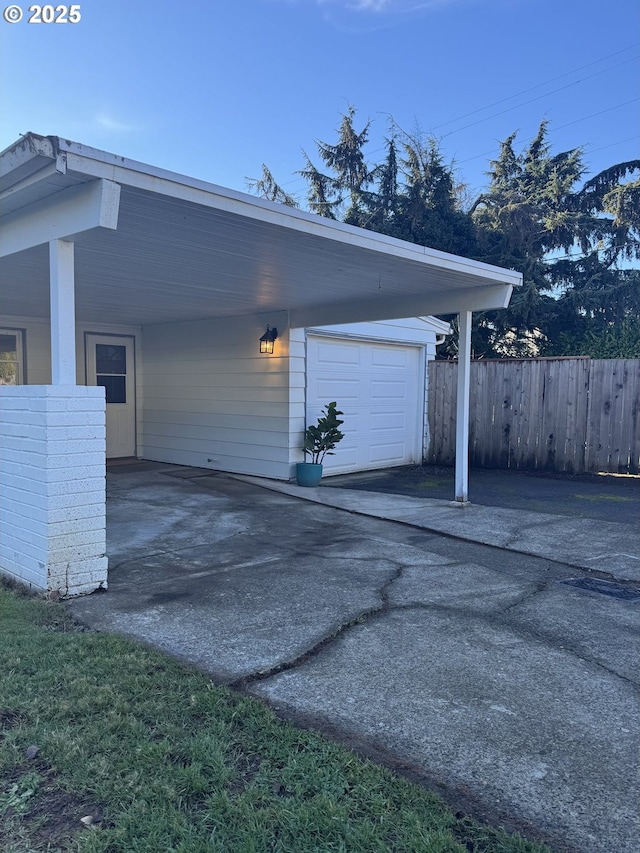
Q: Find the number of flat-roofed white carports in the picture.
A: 1